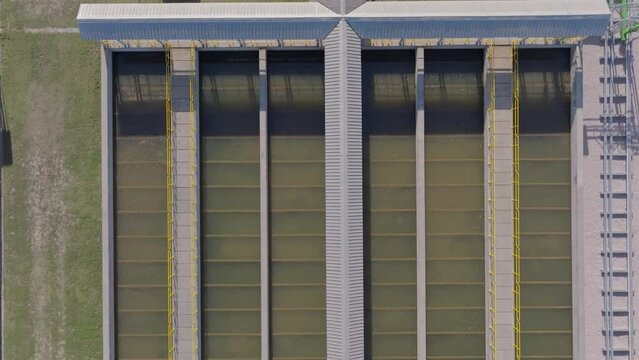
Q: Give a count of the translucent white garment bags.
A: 0